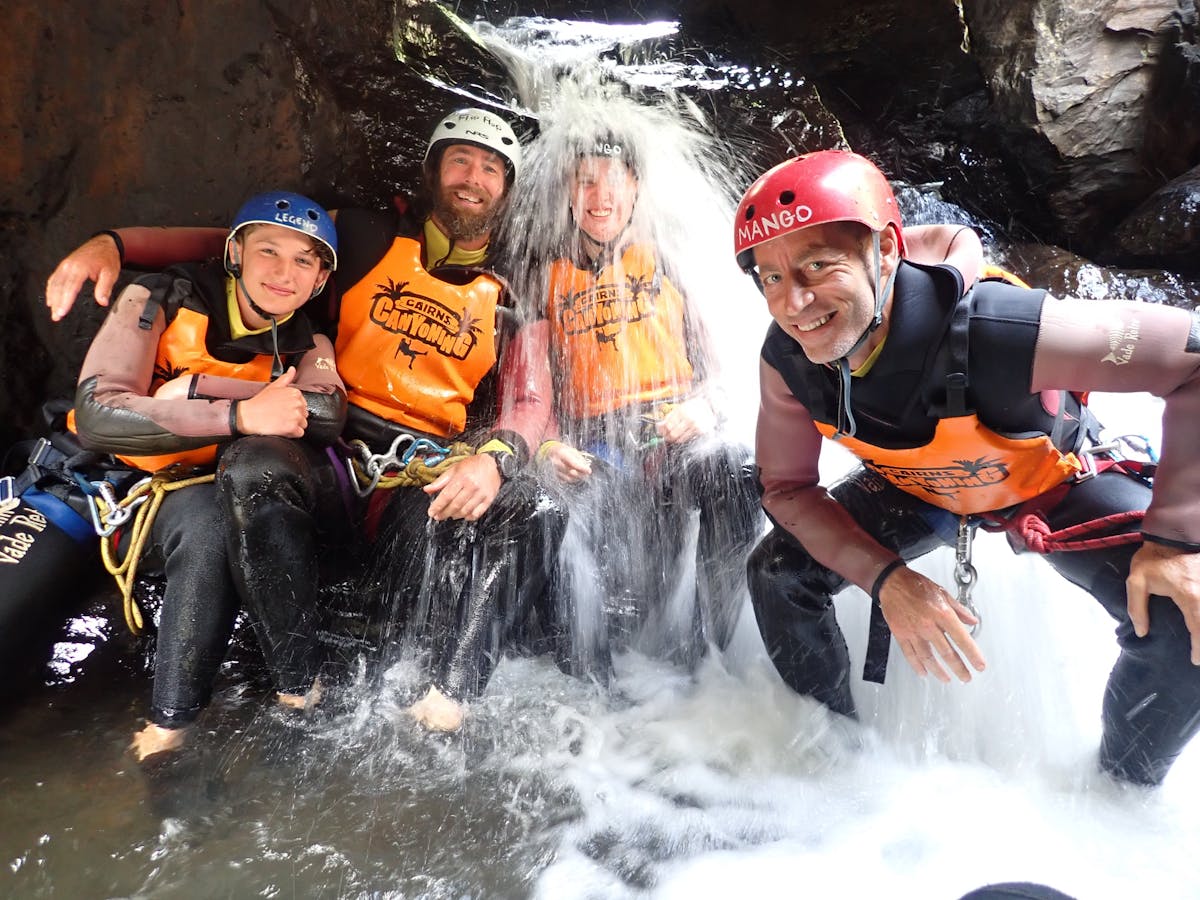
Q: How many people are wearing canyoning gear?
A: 4